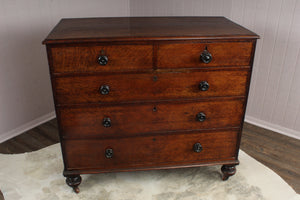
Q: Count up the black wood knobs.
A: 8